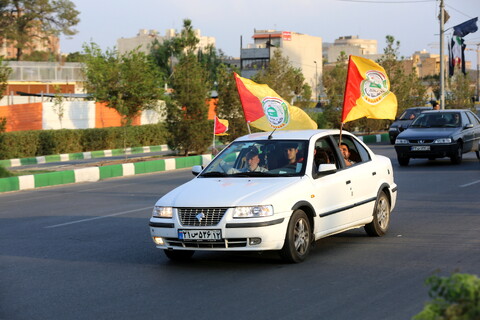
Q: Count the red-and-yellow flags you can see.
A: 3